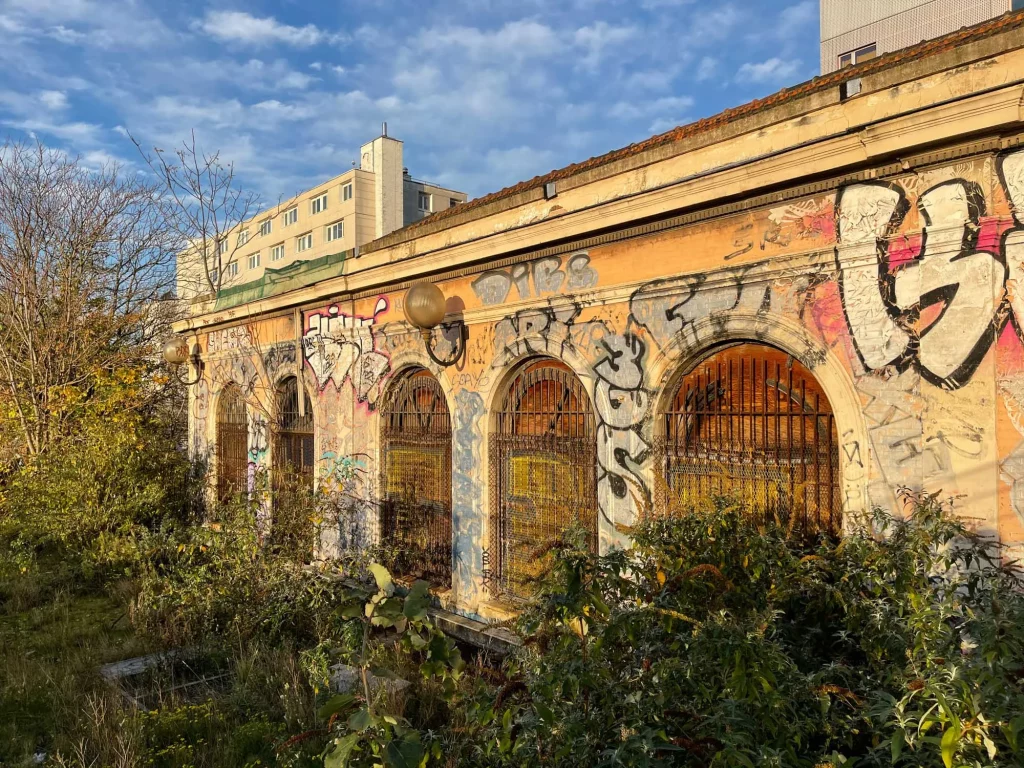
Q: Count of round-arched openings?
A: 5